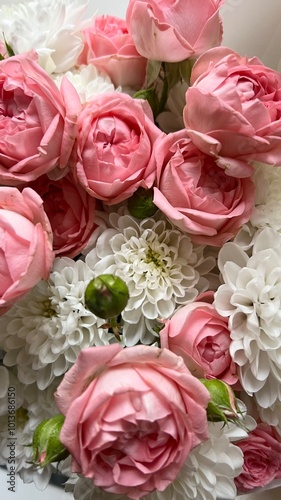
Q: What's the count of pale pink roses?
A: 11